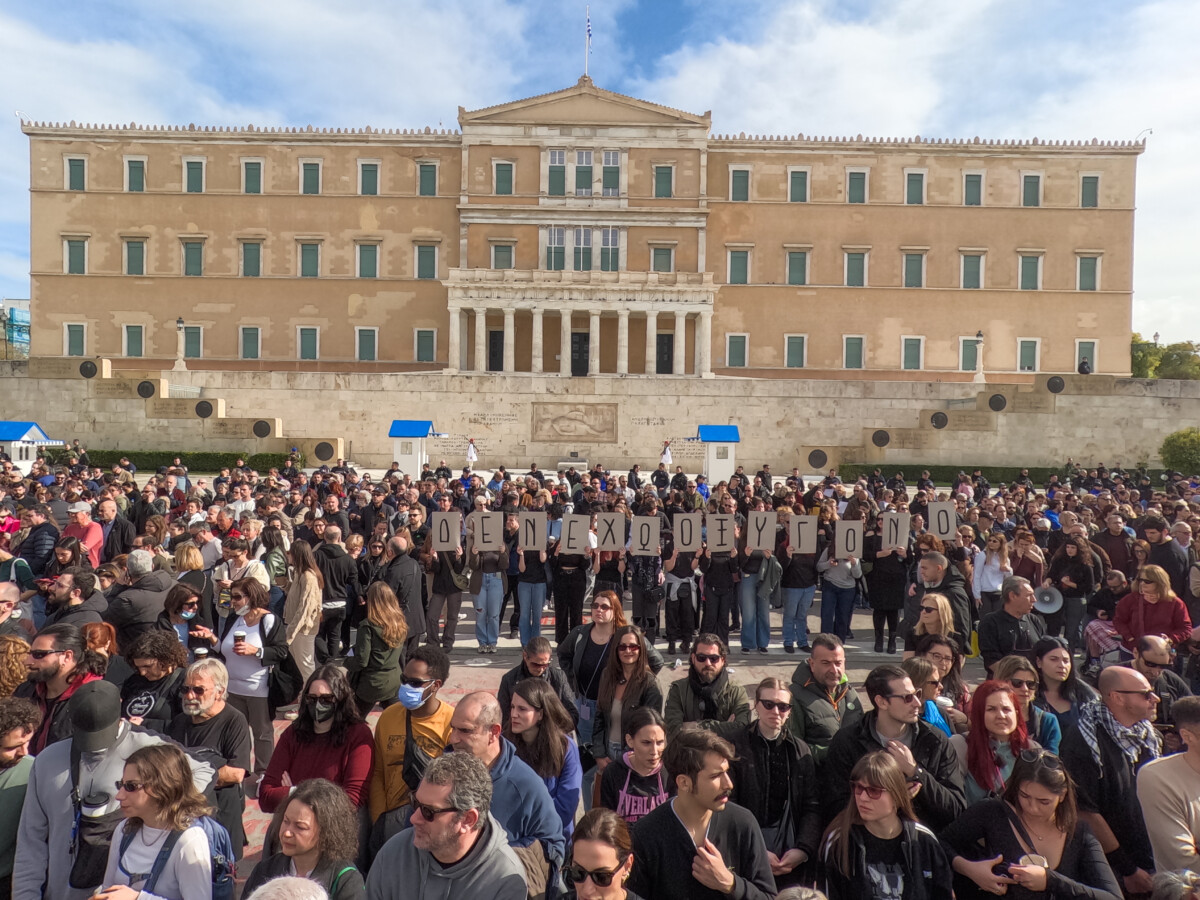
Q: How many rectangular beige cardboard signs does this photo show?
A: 13